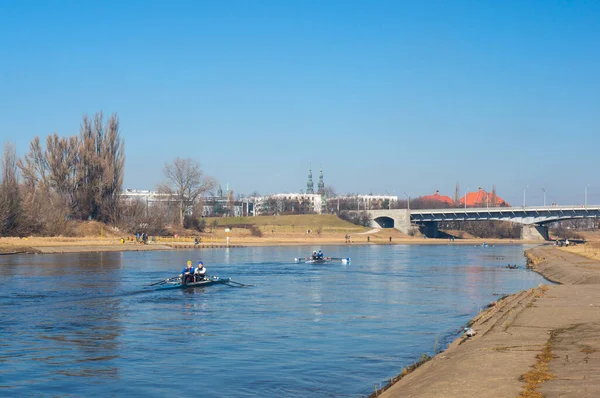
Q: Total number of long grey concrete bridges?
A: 1